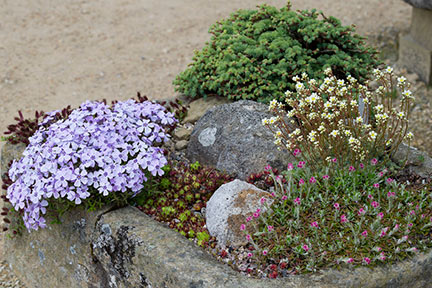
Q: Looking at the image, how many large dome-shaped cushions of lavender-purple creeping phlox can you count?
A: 1